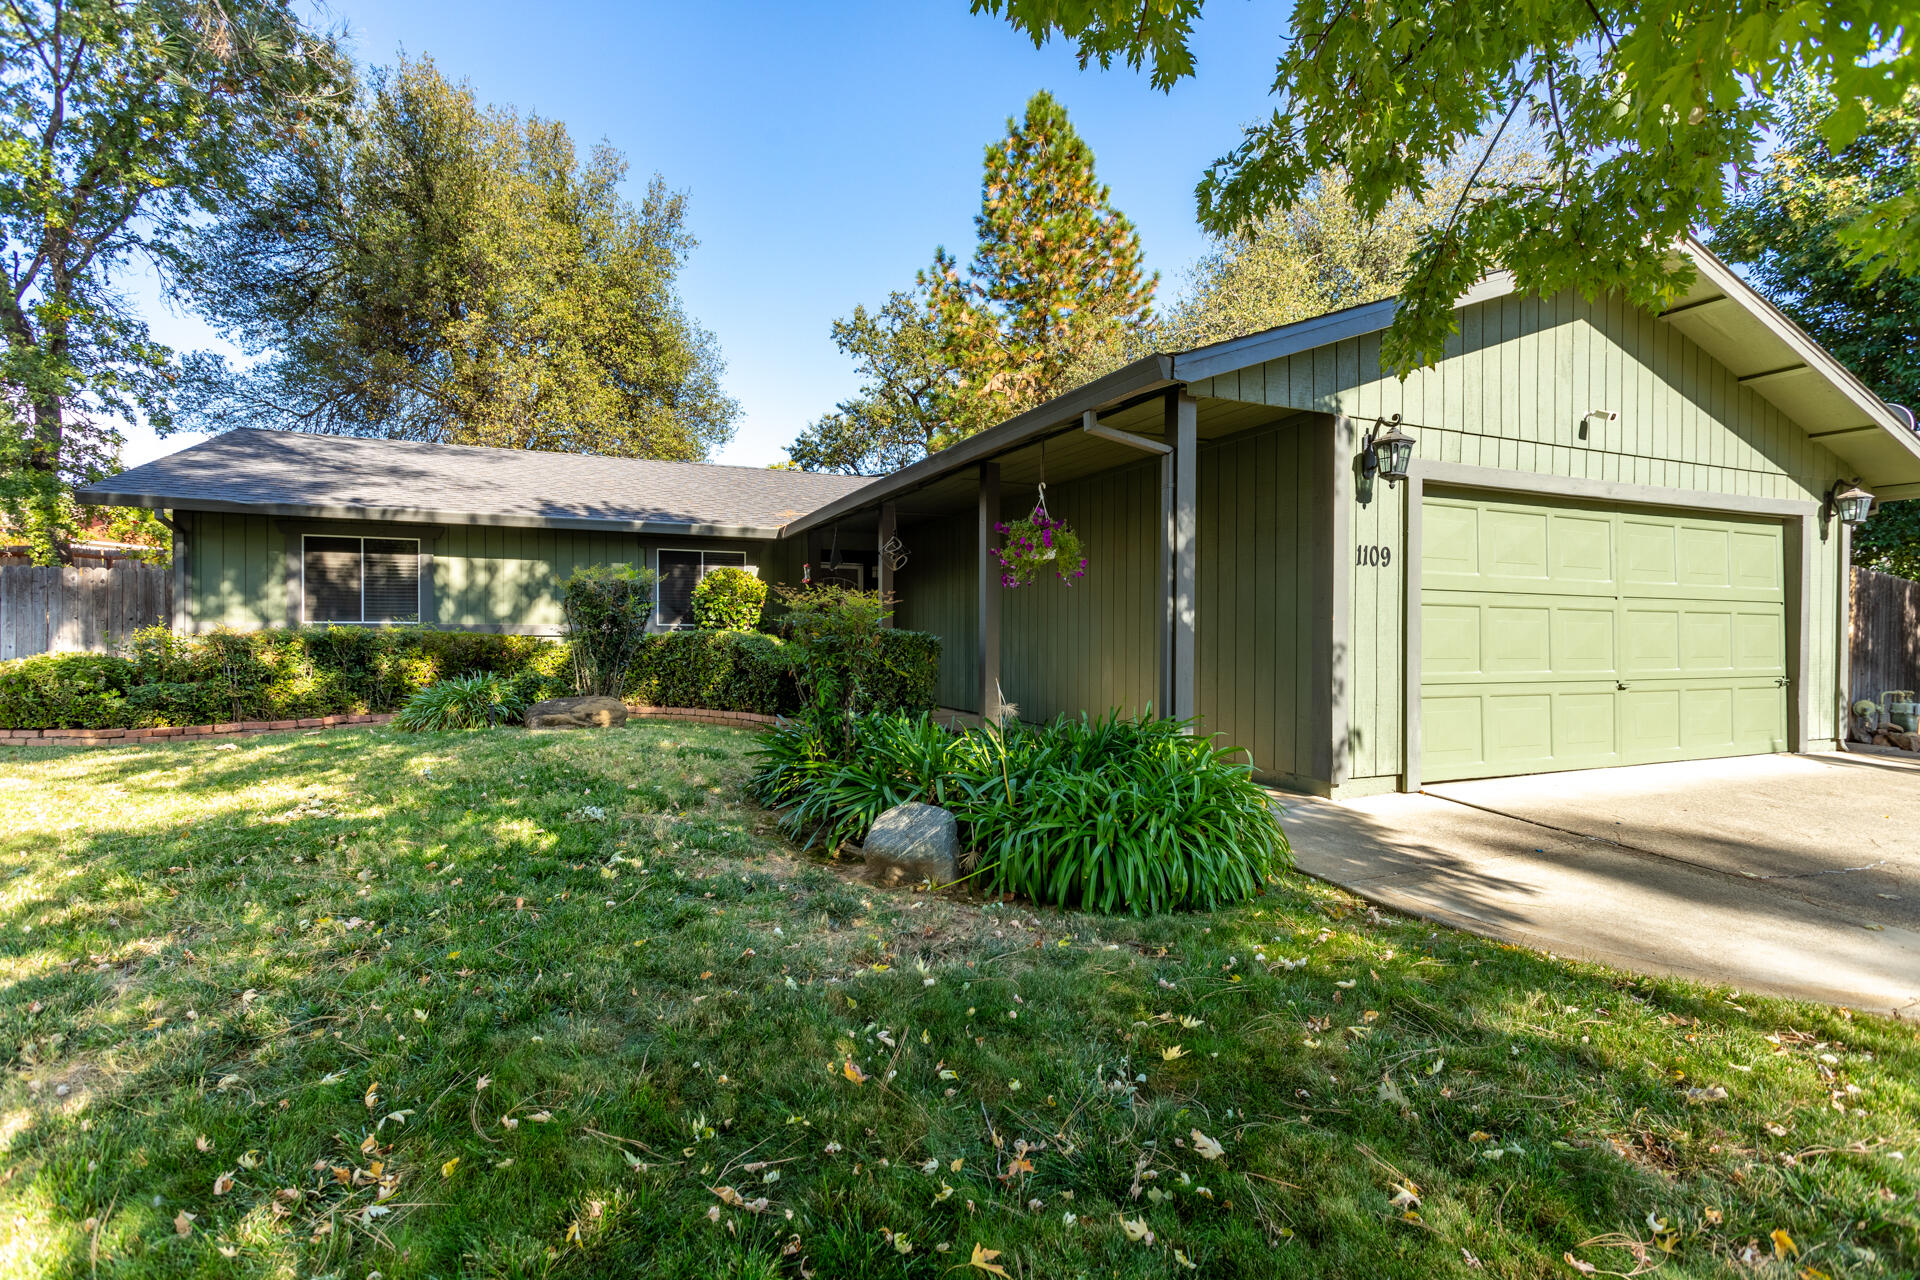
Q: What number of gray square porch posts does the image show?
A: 3